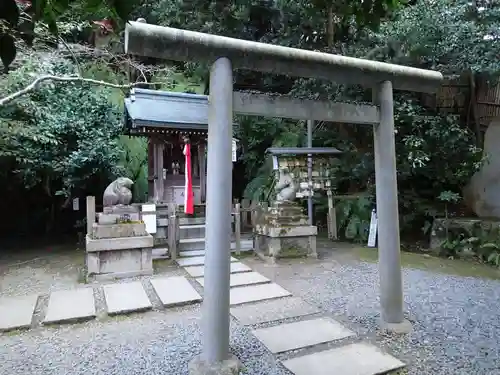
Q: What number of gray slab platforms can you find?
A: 11